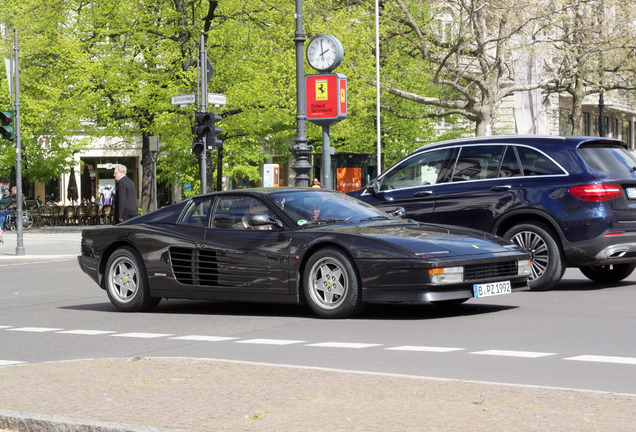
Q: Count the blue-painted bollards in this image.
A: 0